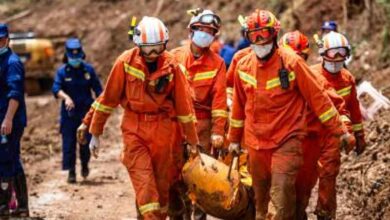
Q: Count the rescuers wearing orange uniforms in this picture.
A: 5